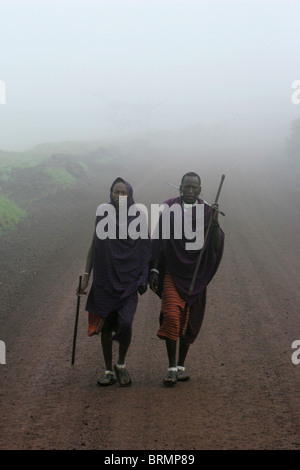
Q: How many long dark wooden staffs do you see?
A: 2